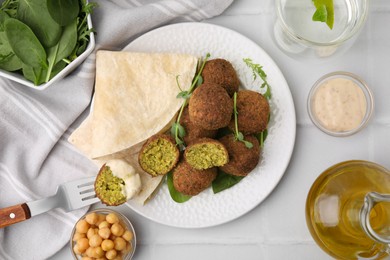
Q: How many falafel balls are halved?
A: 3